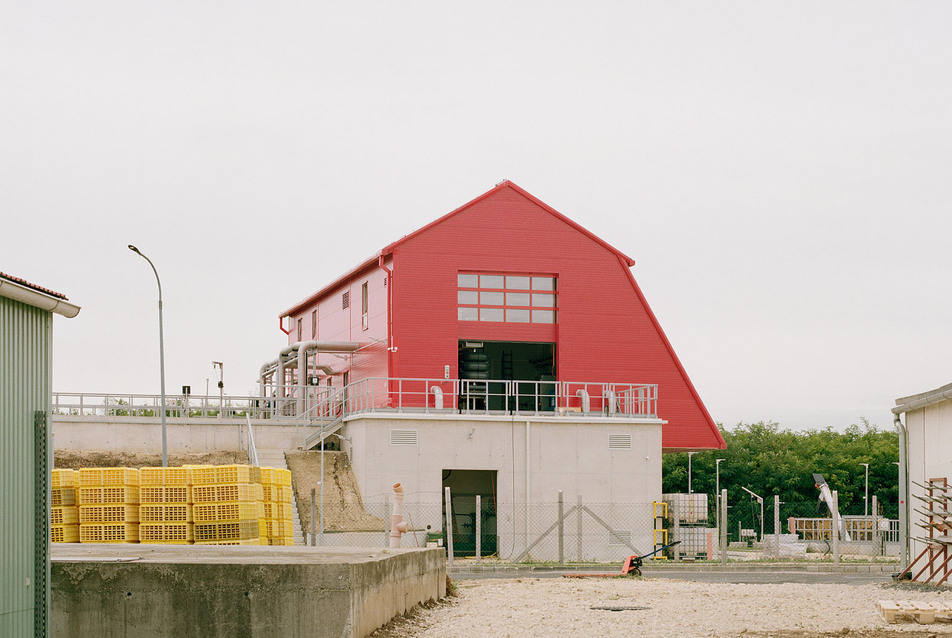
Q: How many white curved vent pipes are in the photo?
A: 3